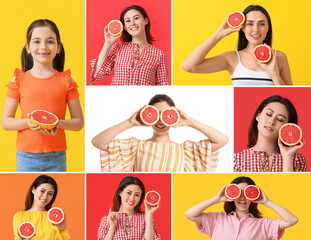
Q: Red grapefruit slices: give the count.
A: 12